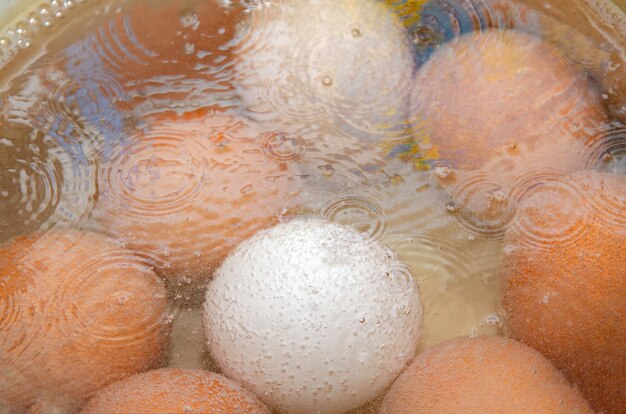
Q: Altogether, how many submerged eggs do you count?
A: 9